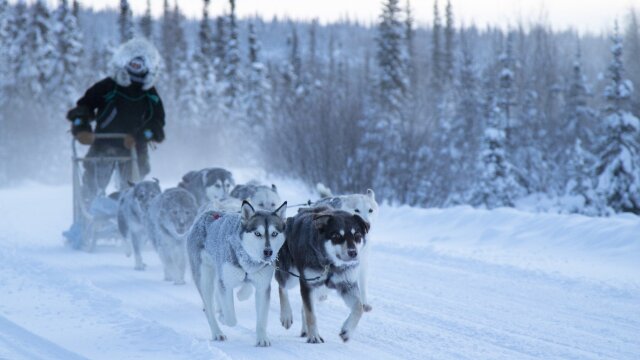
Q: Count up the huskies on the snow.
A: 7